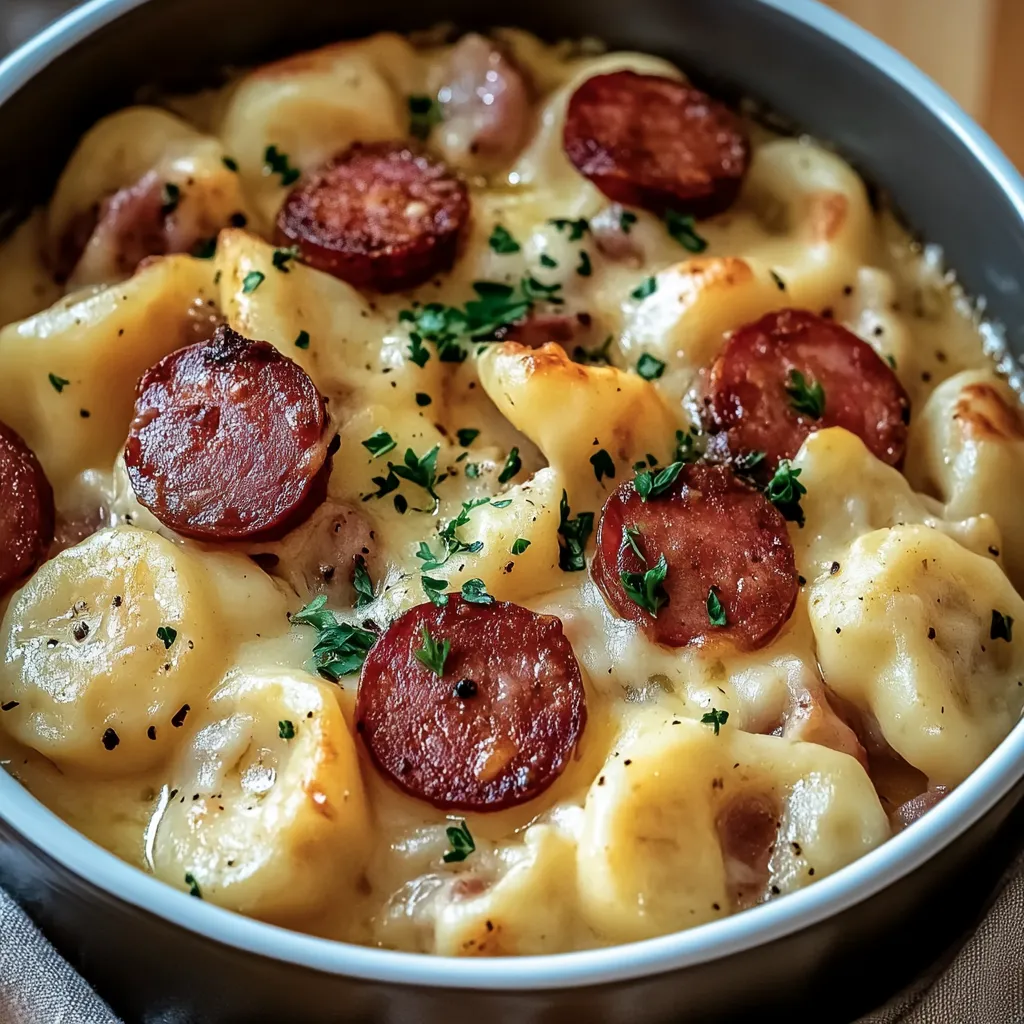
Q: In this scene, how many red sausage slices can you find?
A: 7